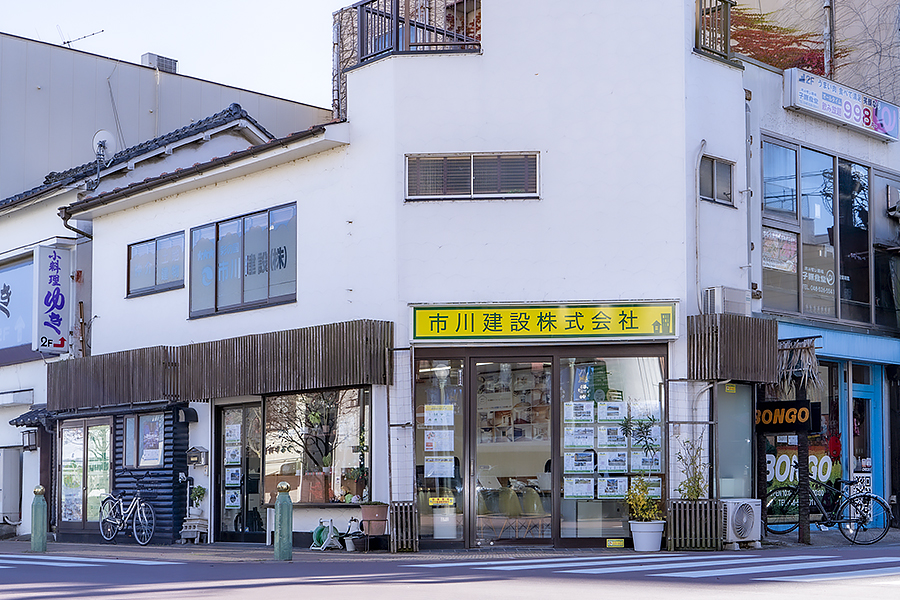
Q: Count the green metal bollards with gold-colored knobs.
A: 2